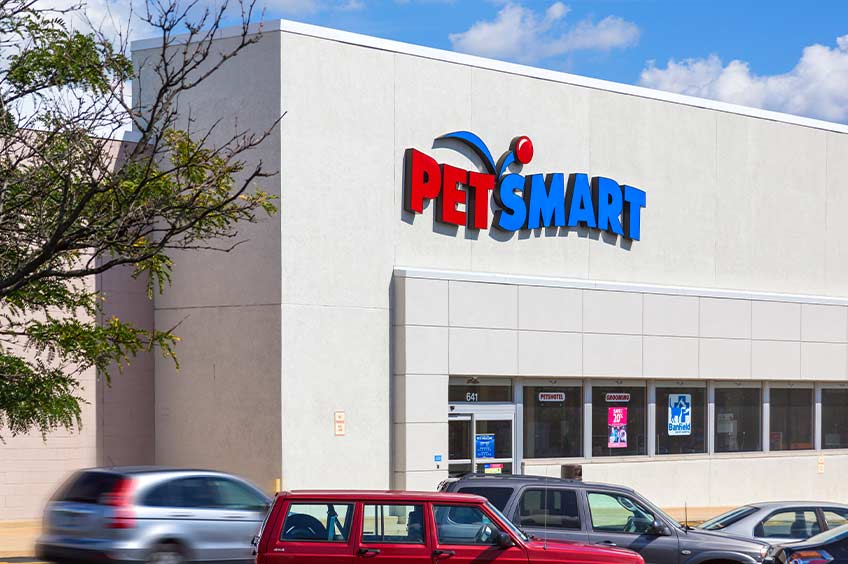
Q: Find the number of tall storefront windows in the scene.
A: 6